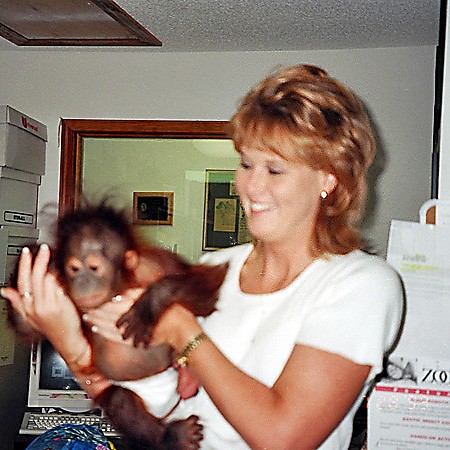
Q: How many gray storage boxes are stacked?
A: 3